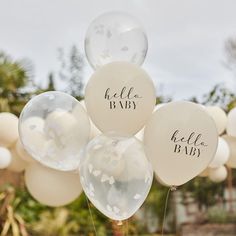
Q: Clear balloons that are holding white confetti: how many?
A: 3